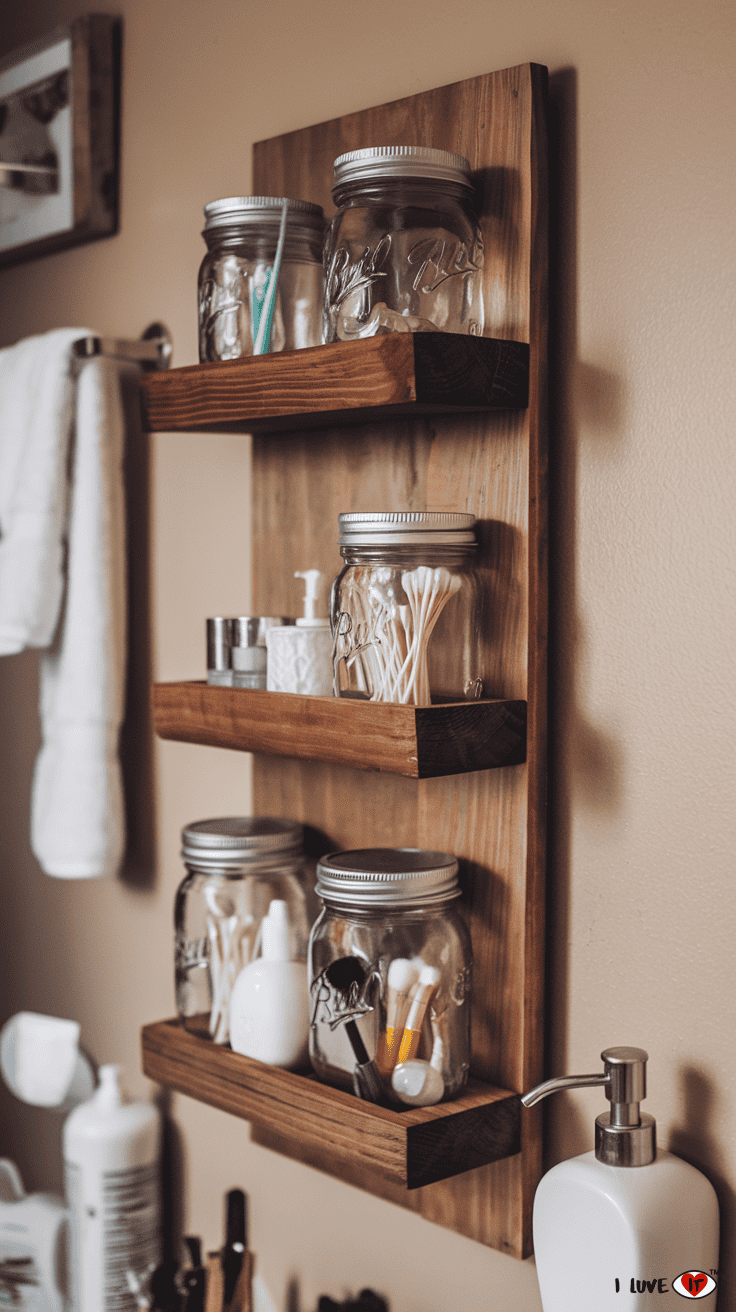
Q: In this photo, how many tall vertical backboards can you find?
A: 1